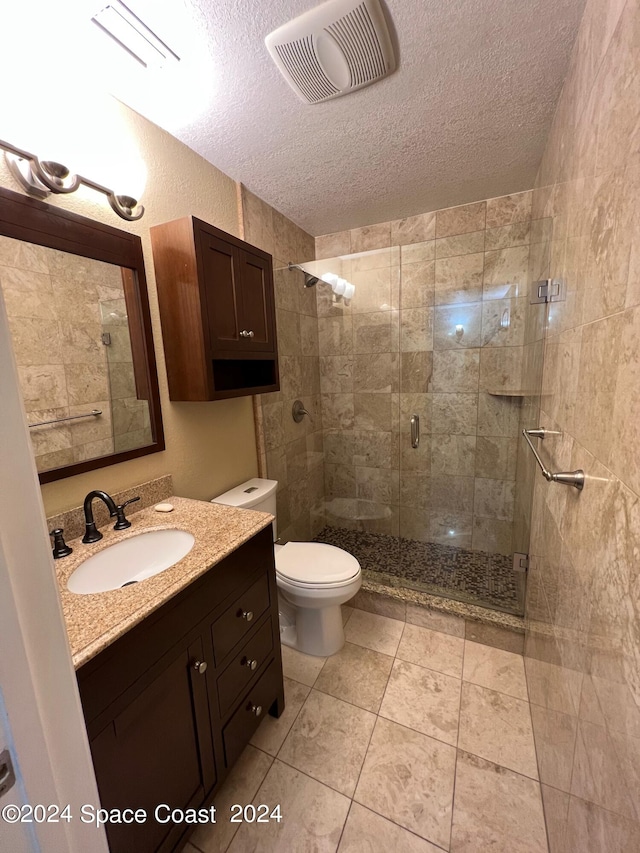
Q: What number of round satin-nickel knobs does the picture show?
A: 6